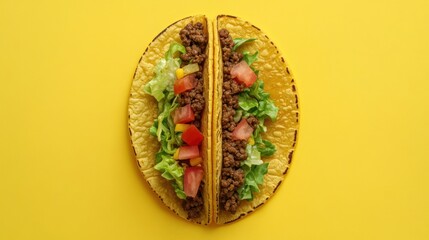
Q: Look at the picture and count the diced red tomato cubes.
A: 7